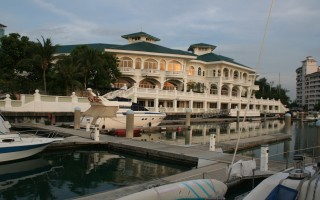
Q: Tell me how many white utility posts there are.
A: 4